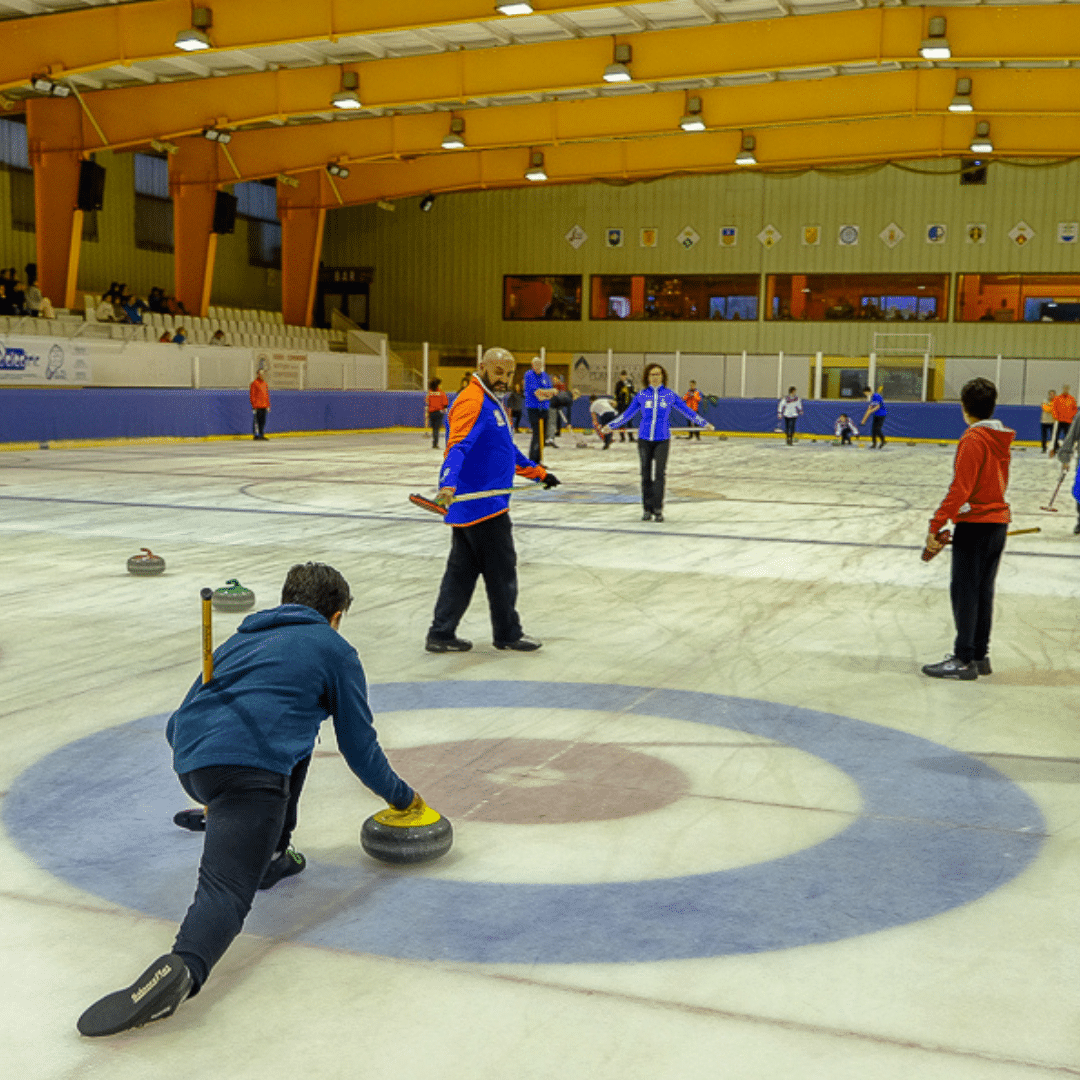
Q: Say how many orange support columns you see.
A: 3